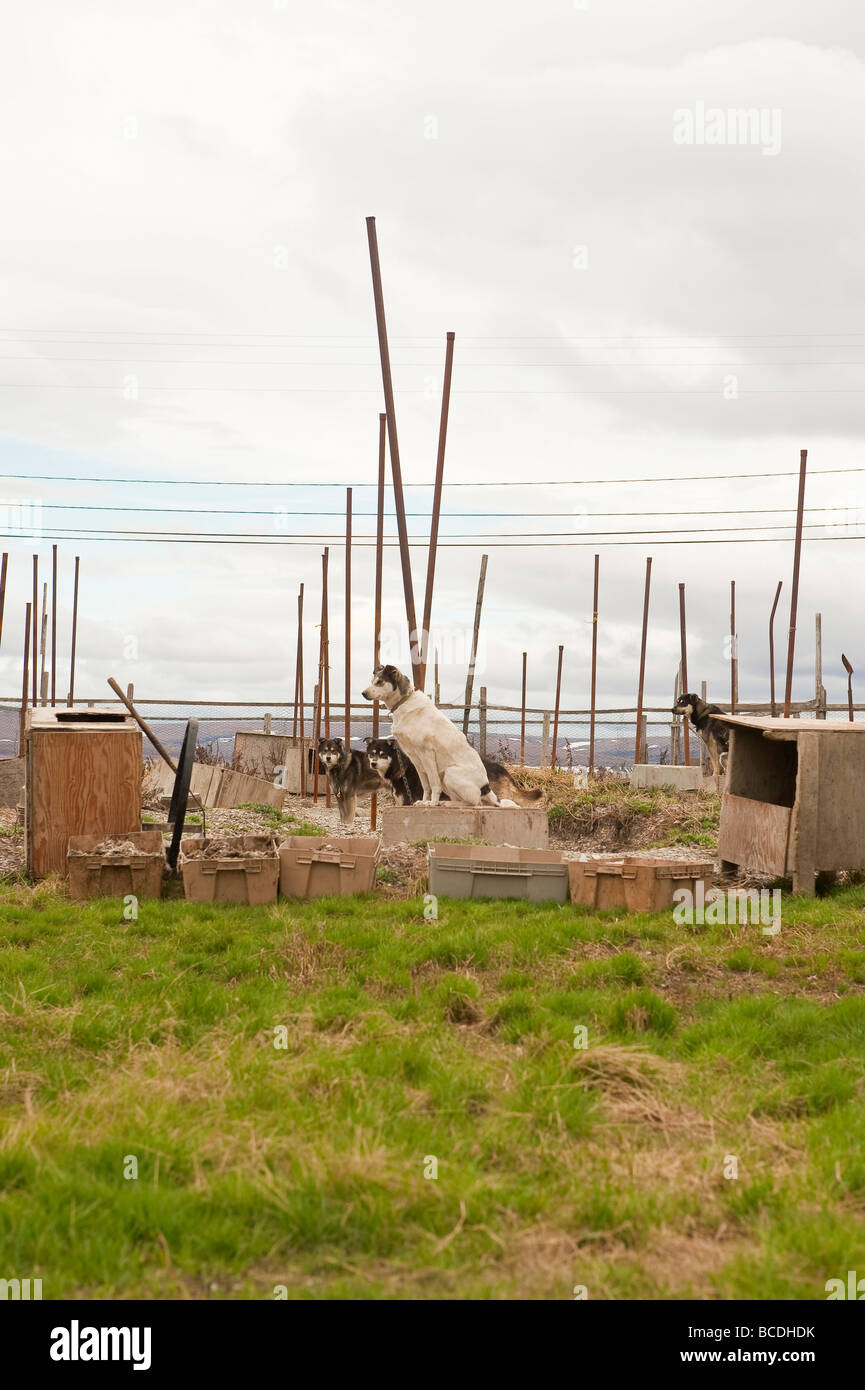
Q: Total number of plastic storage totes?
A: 5